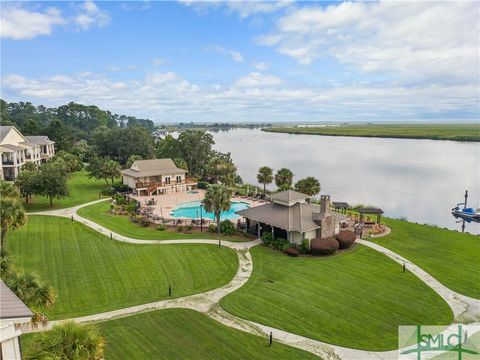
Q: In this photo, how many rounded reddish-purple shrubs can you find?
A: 3